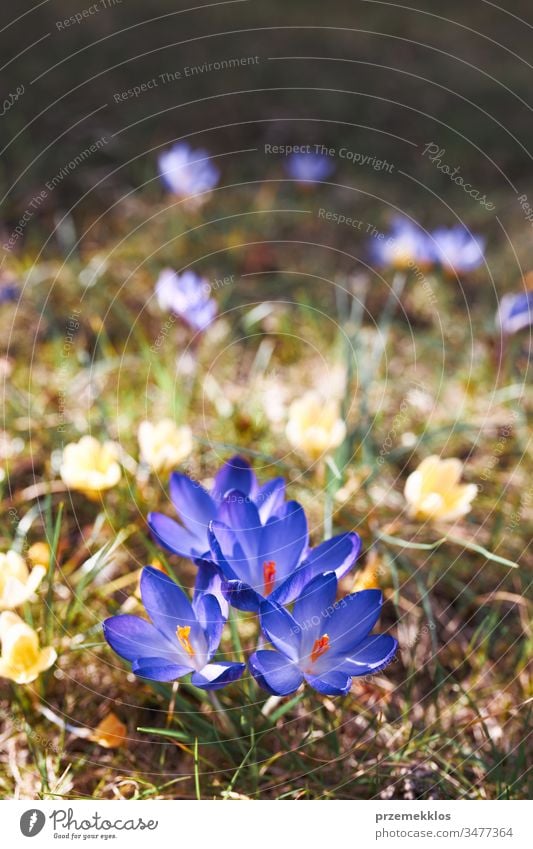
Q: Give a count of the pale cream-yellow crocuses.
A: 6